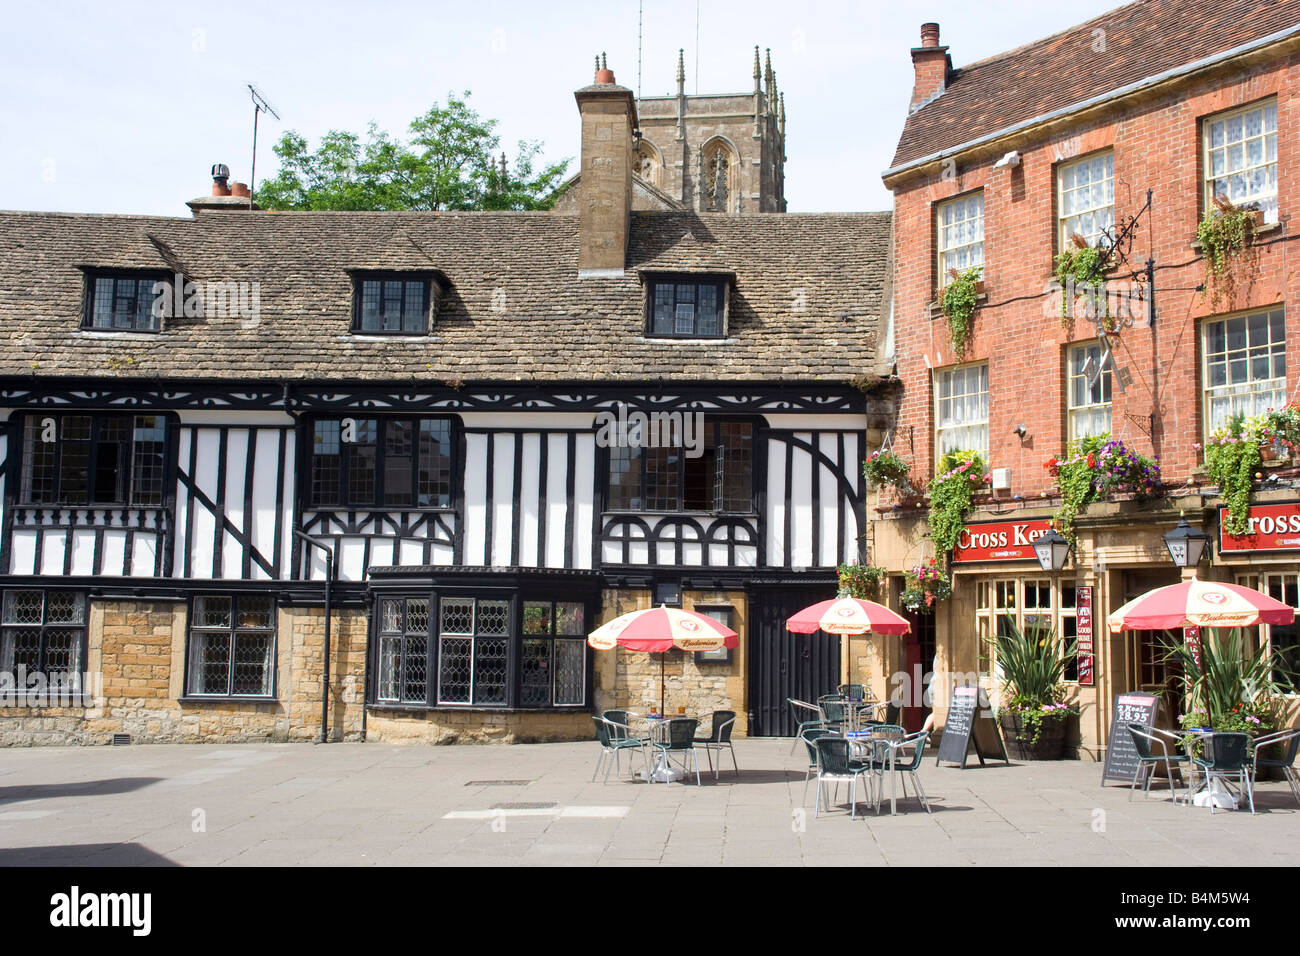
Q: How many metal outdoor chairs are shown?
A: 15